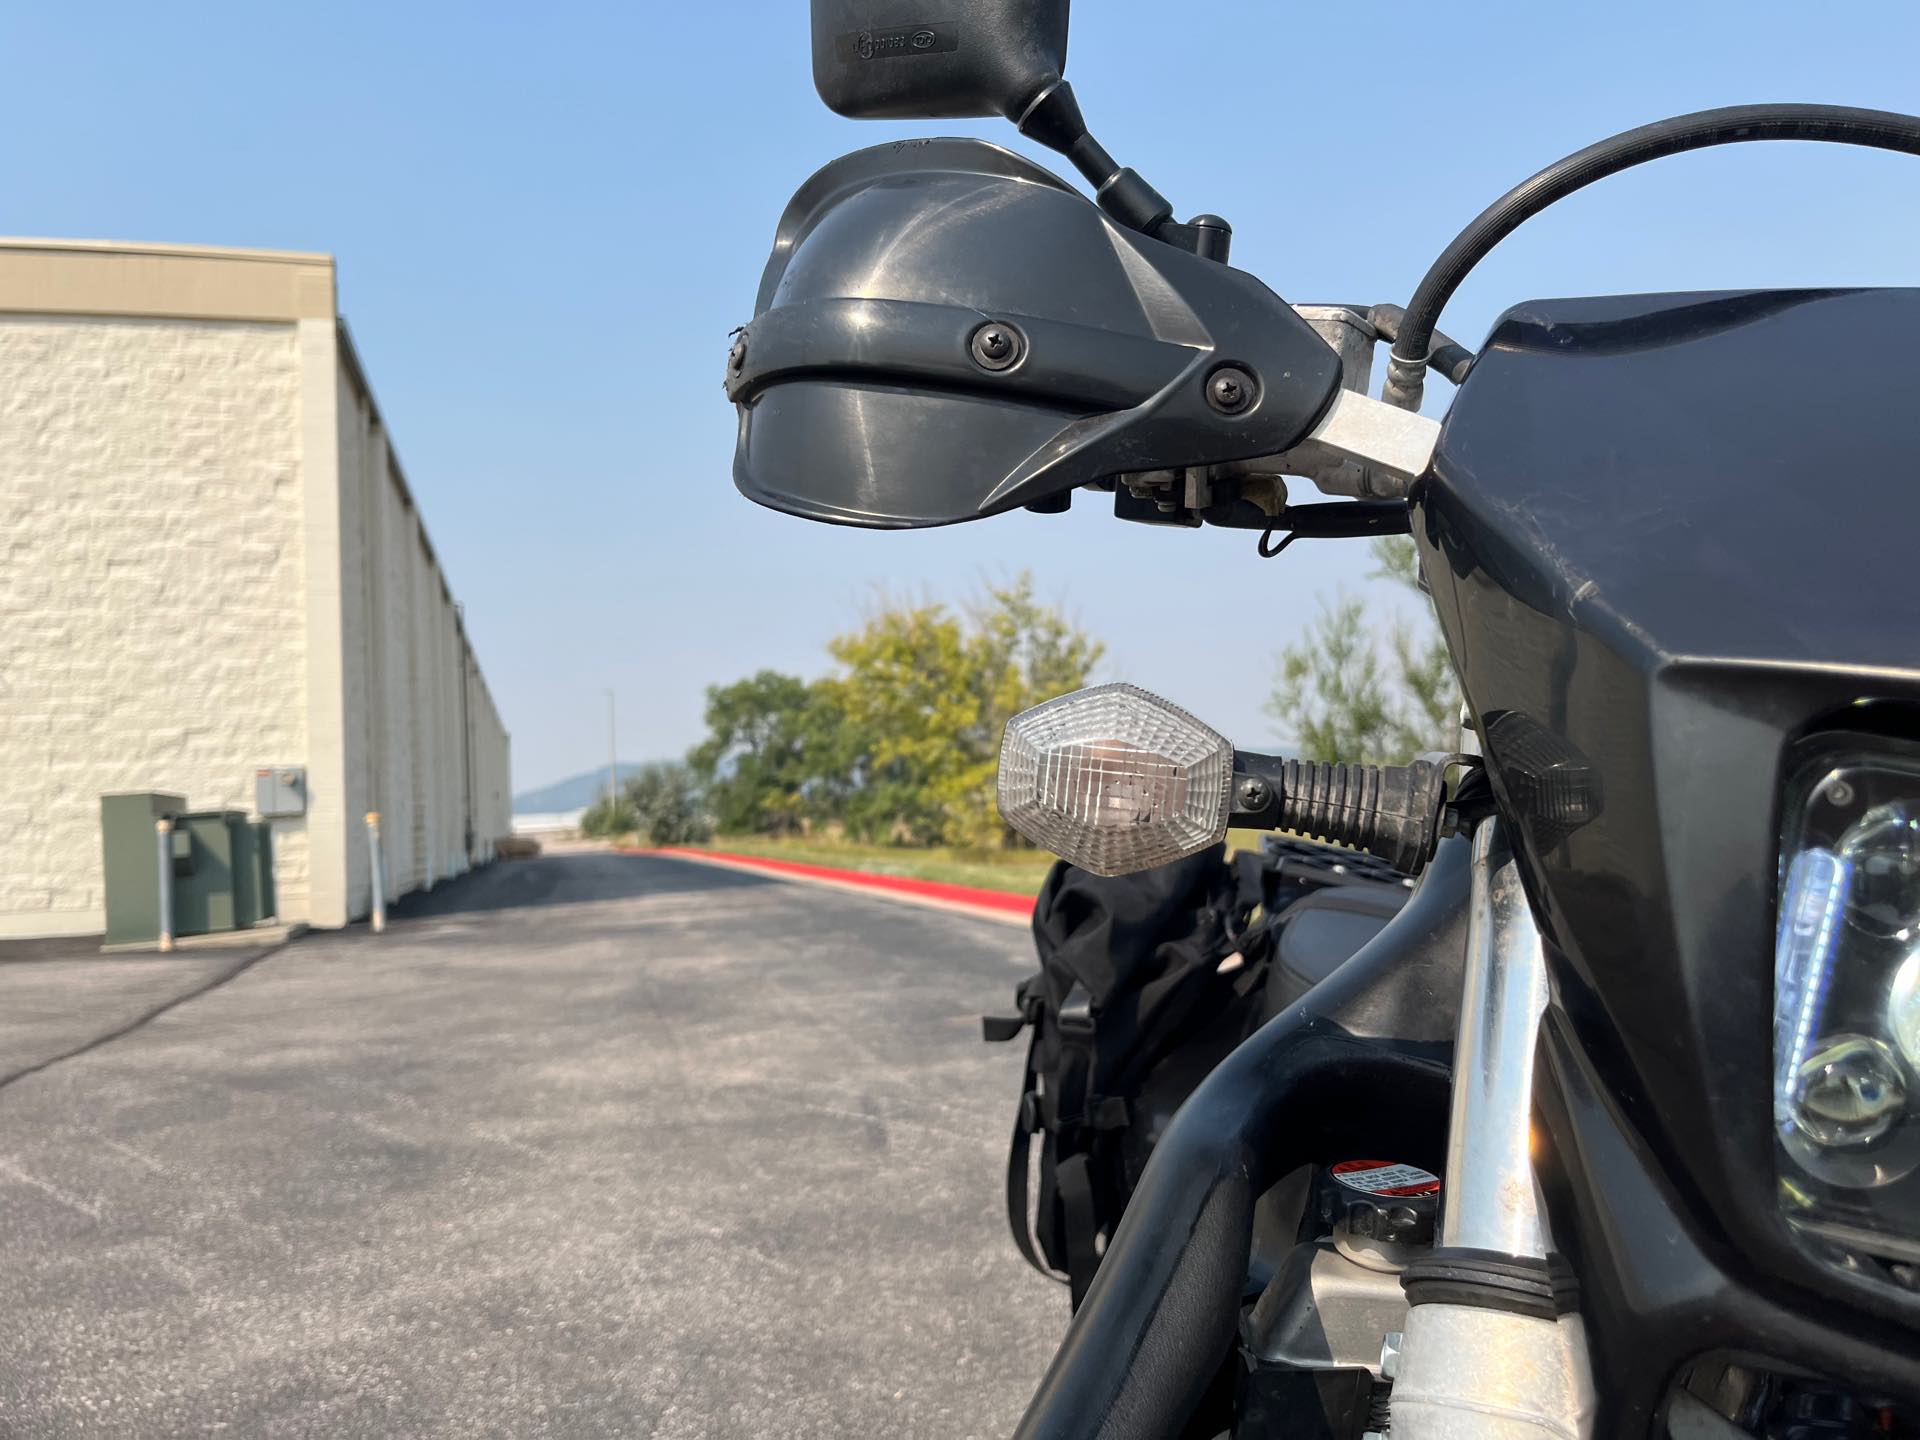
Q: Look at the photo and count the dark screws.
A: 4